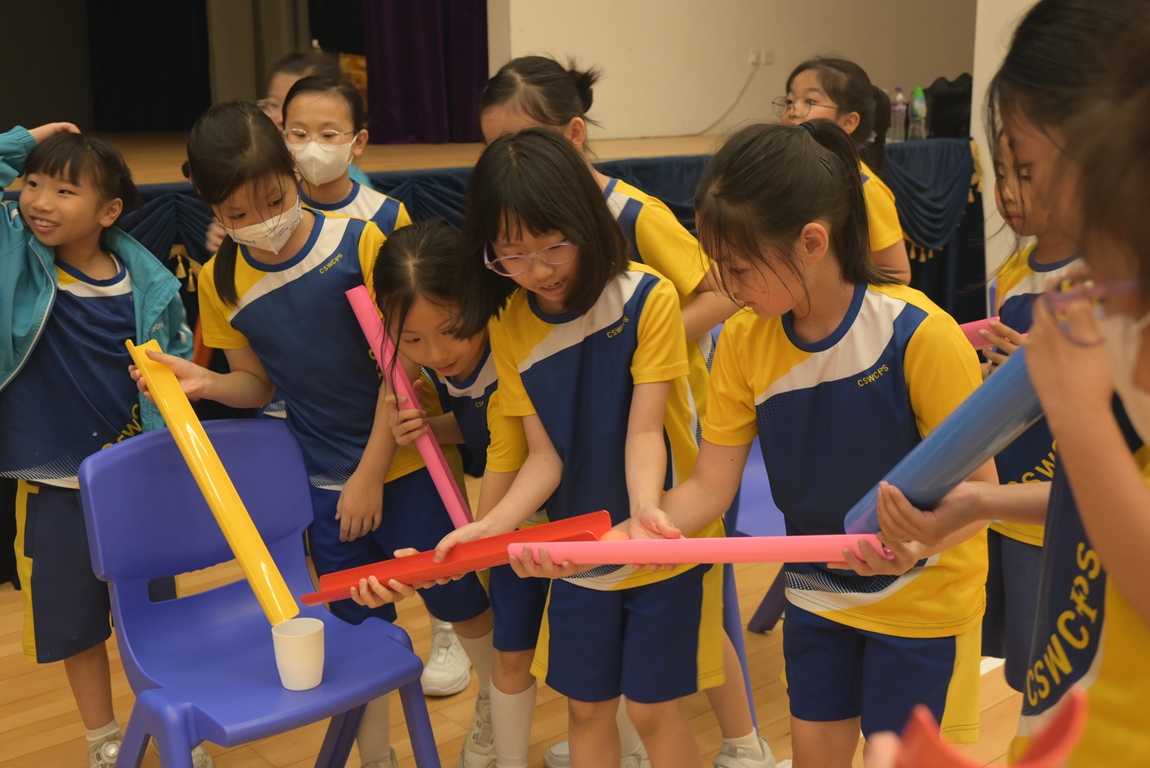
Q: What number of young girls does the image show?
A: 12